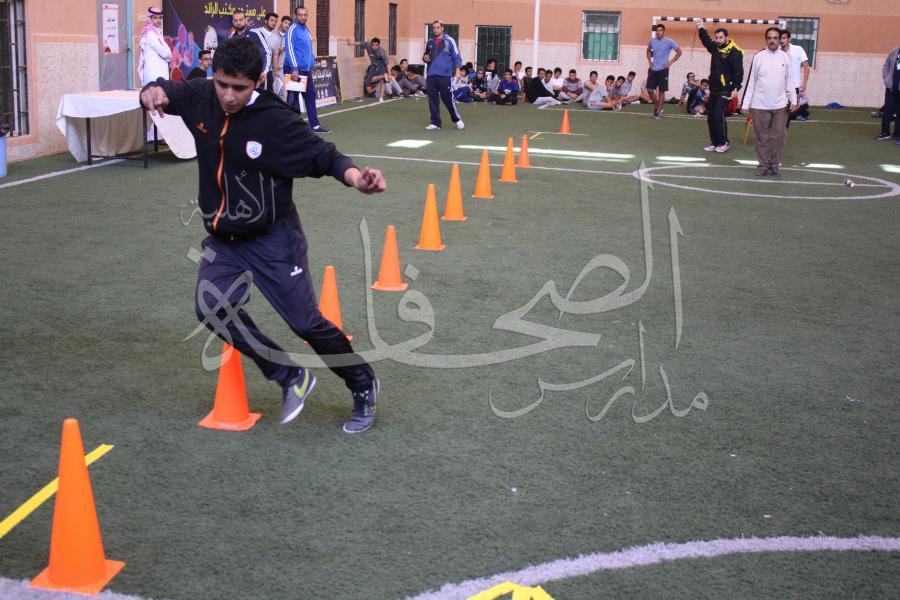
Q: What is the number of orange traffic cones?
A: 10